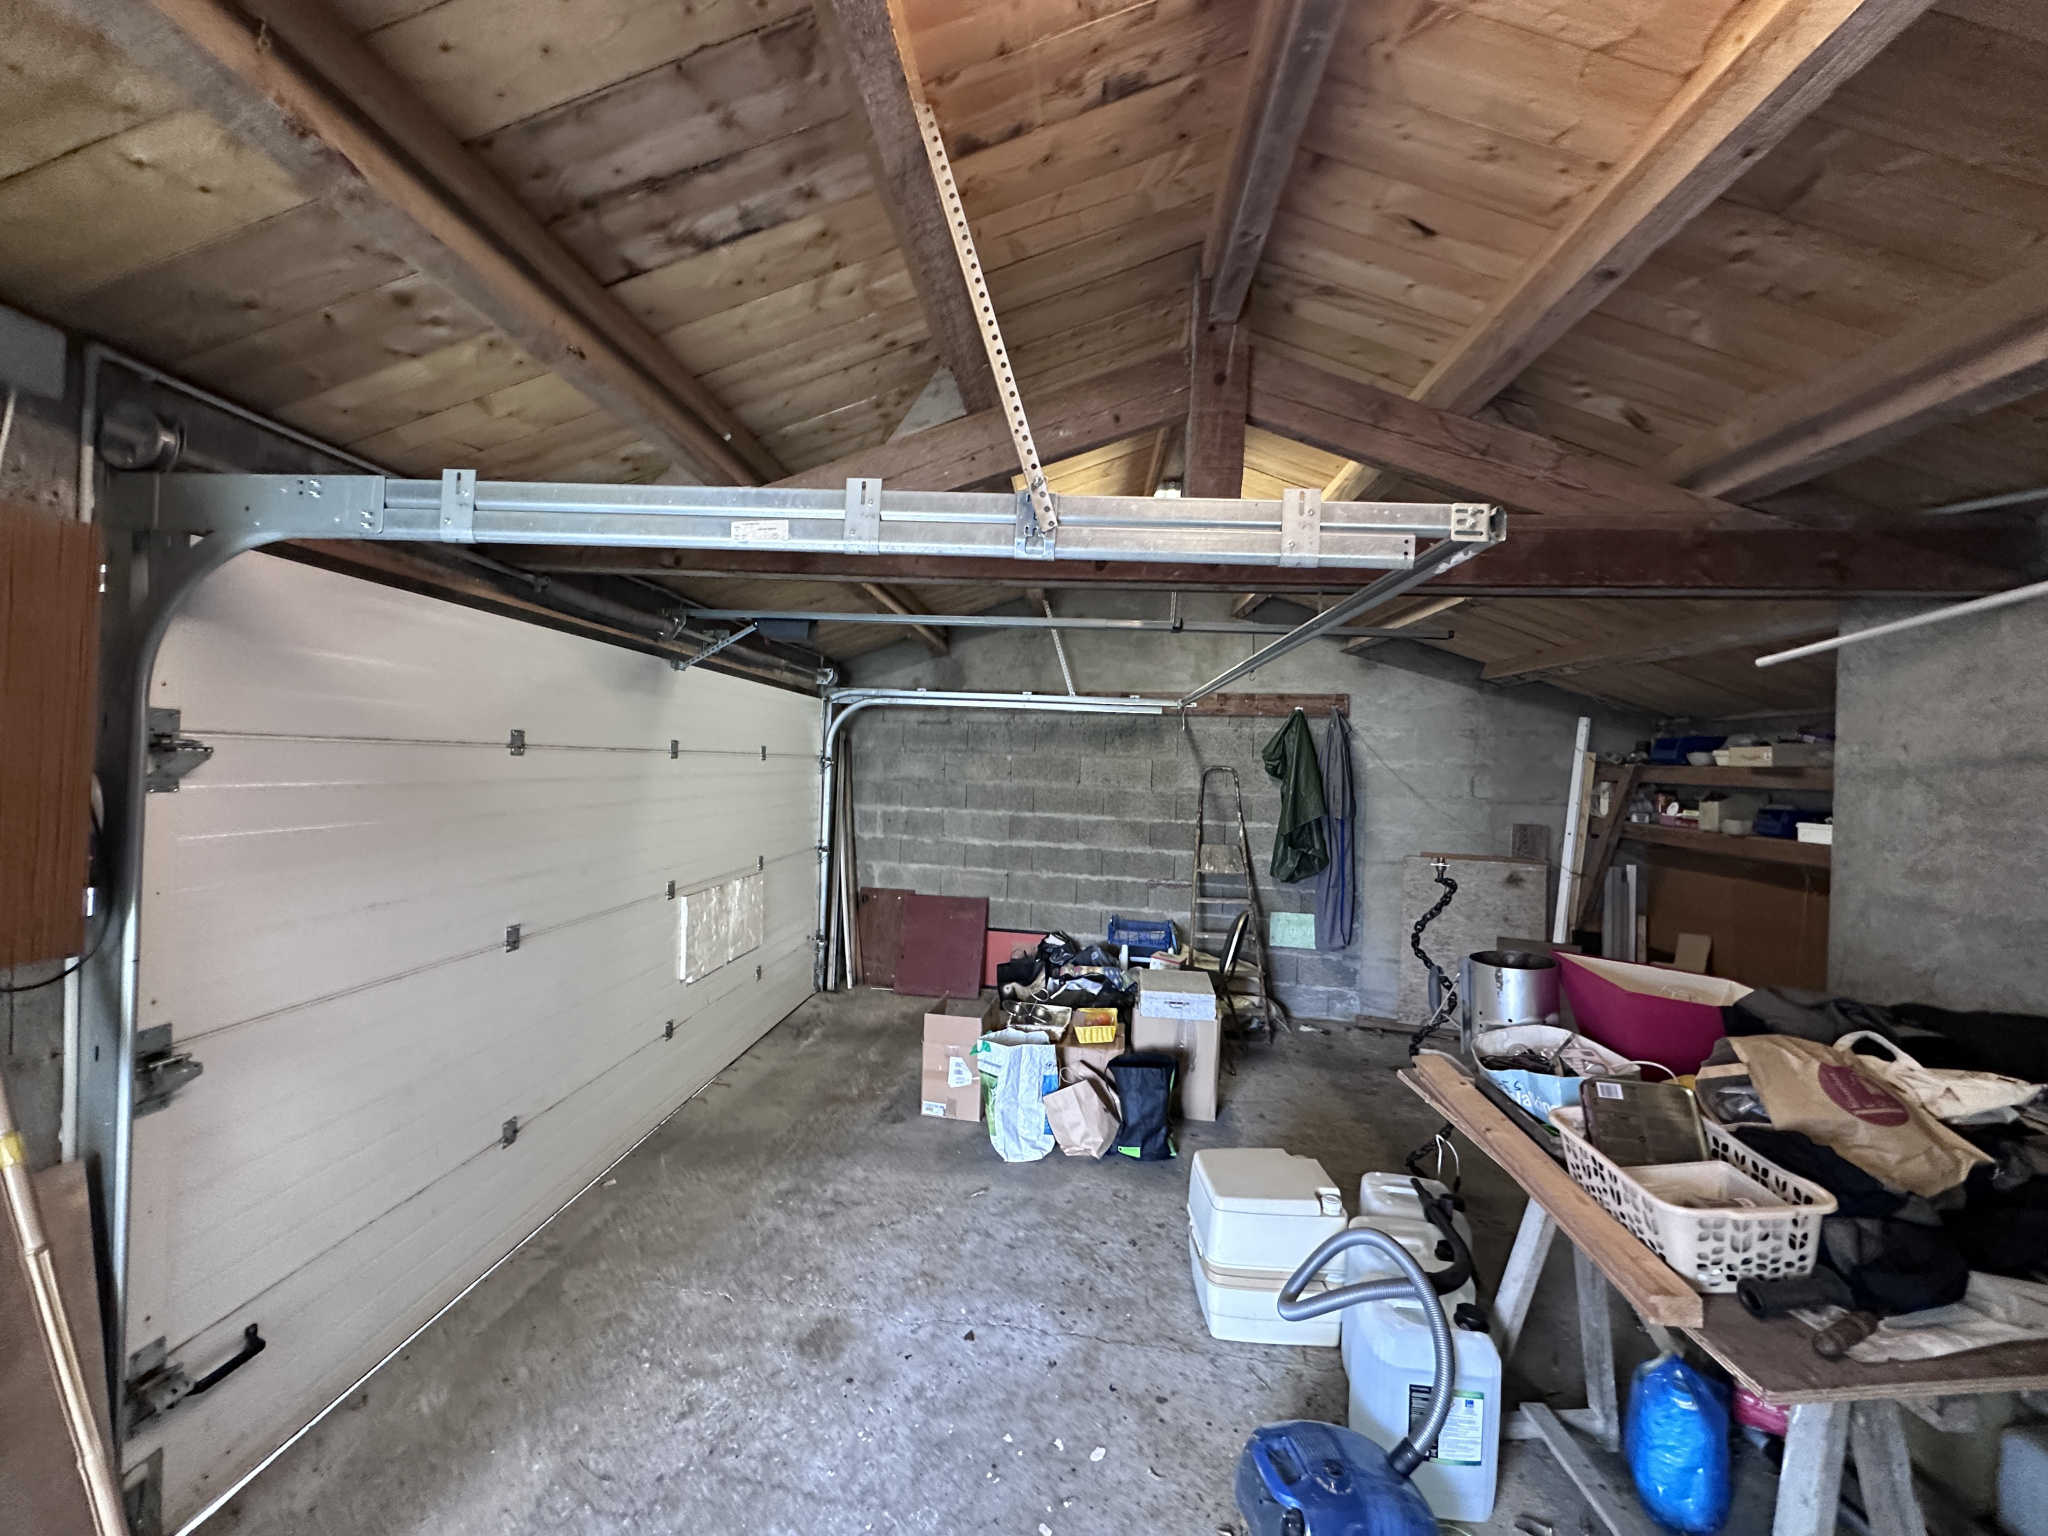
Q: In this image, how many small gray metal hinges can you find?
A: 9